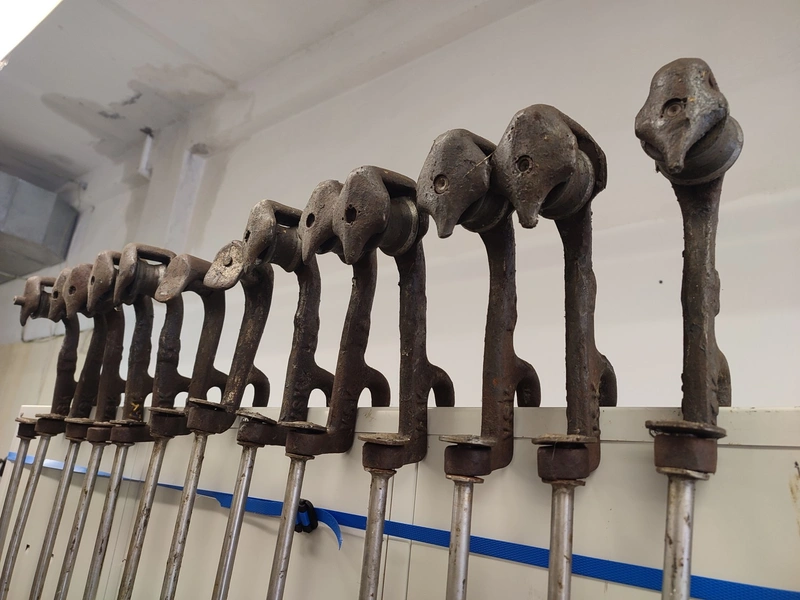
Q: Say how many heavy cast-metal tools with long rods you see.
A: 13